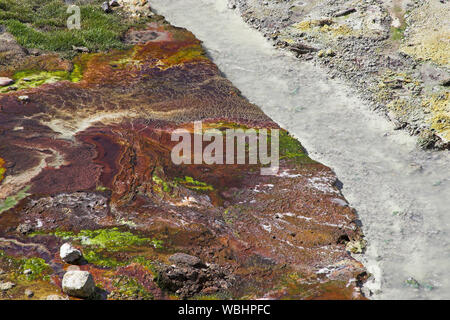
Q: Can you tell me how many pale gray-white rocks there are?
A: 2